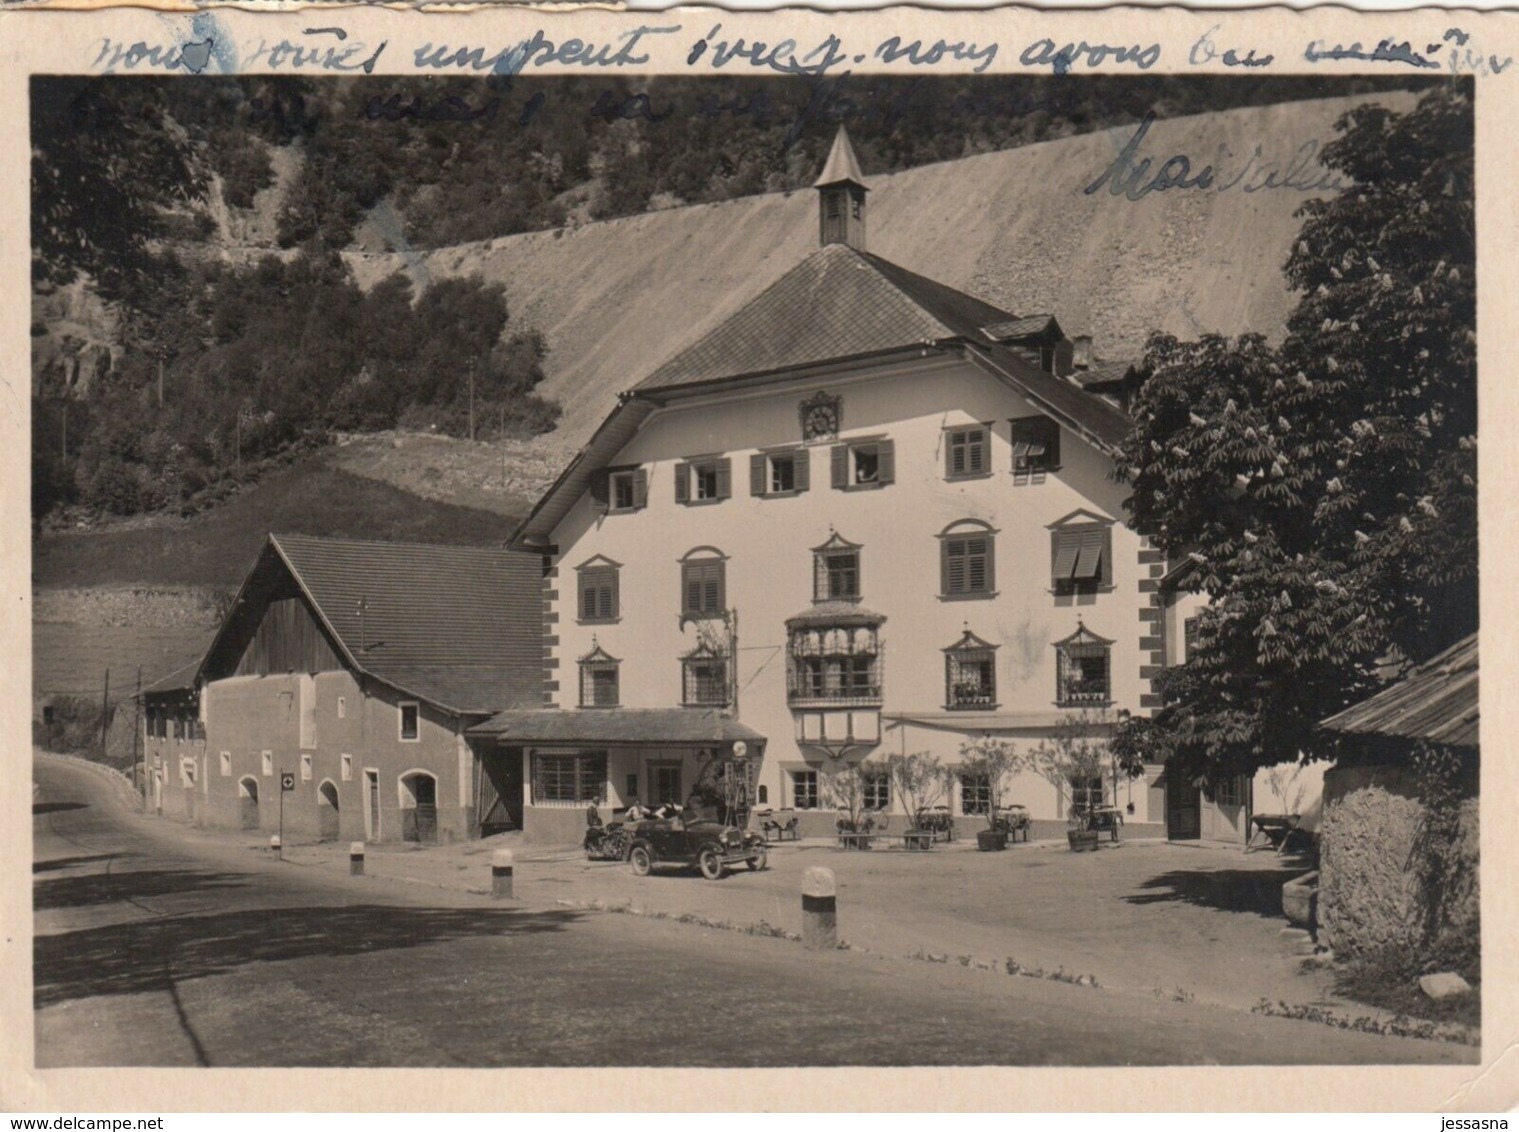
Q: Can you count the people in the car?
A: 2